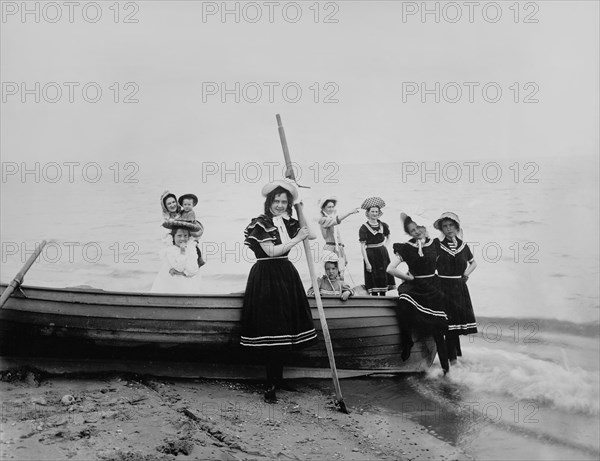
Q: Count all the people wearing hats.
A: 9